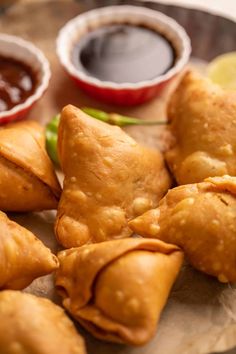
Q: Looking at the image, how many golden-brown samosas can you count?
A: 7